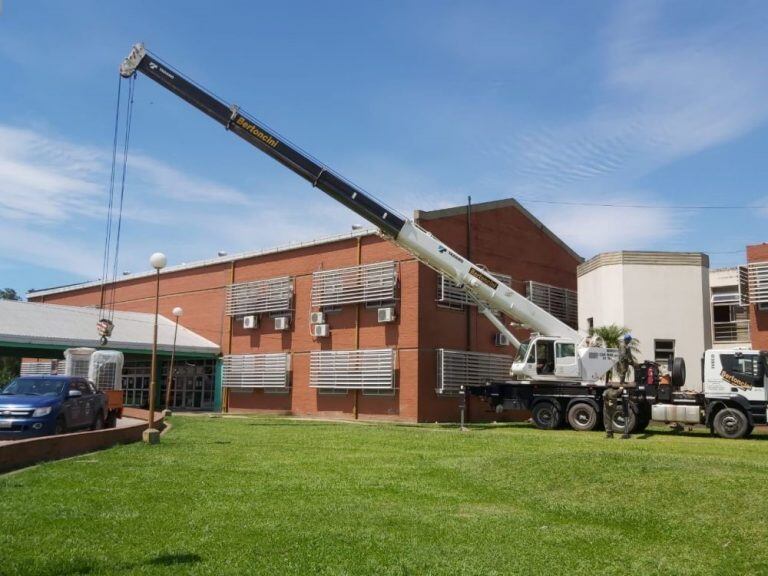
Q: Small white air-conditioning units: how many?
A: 6